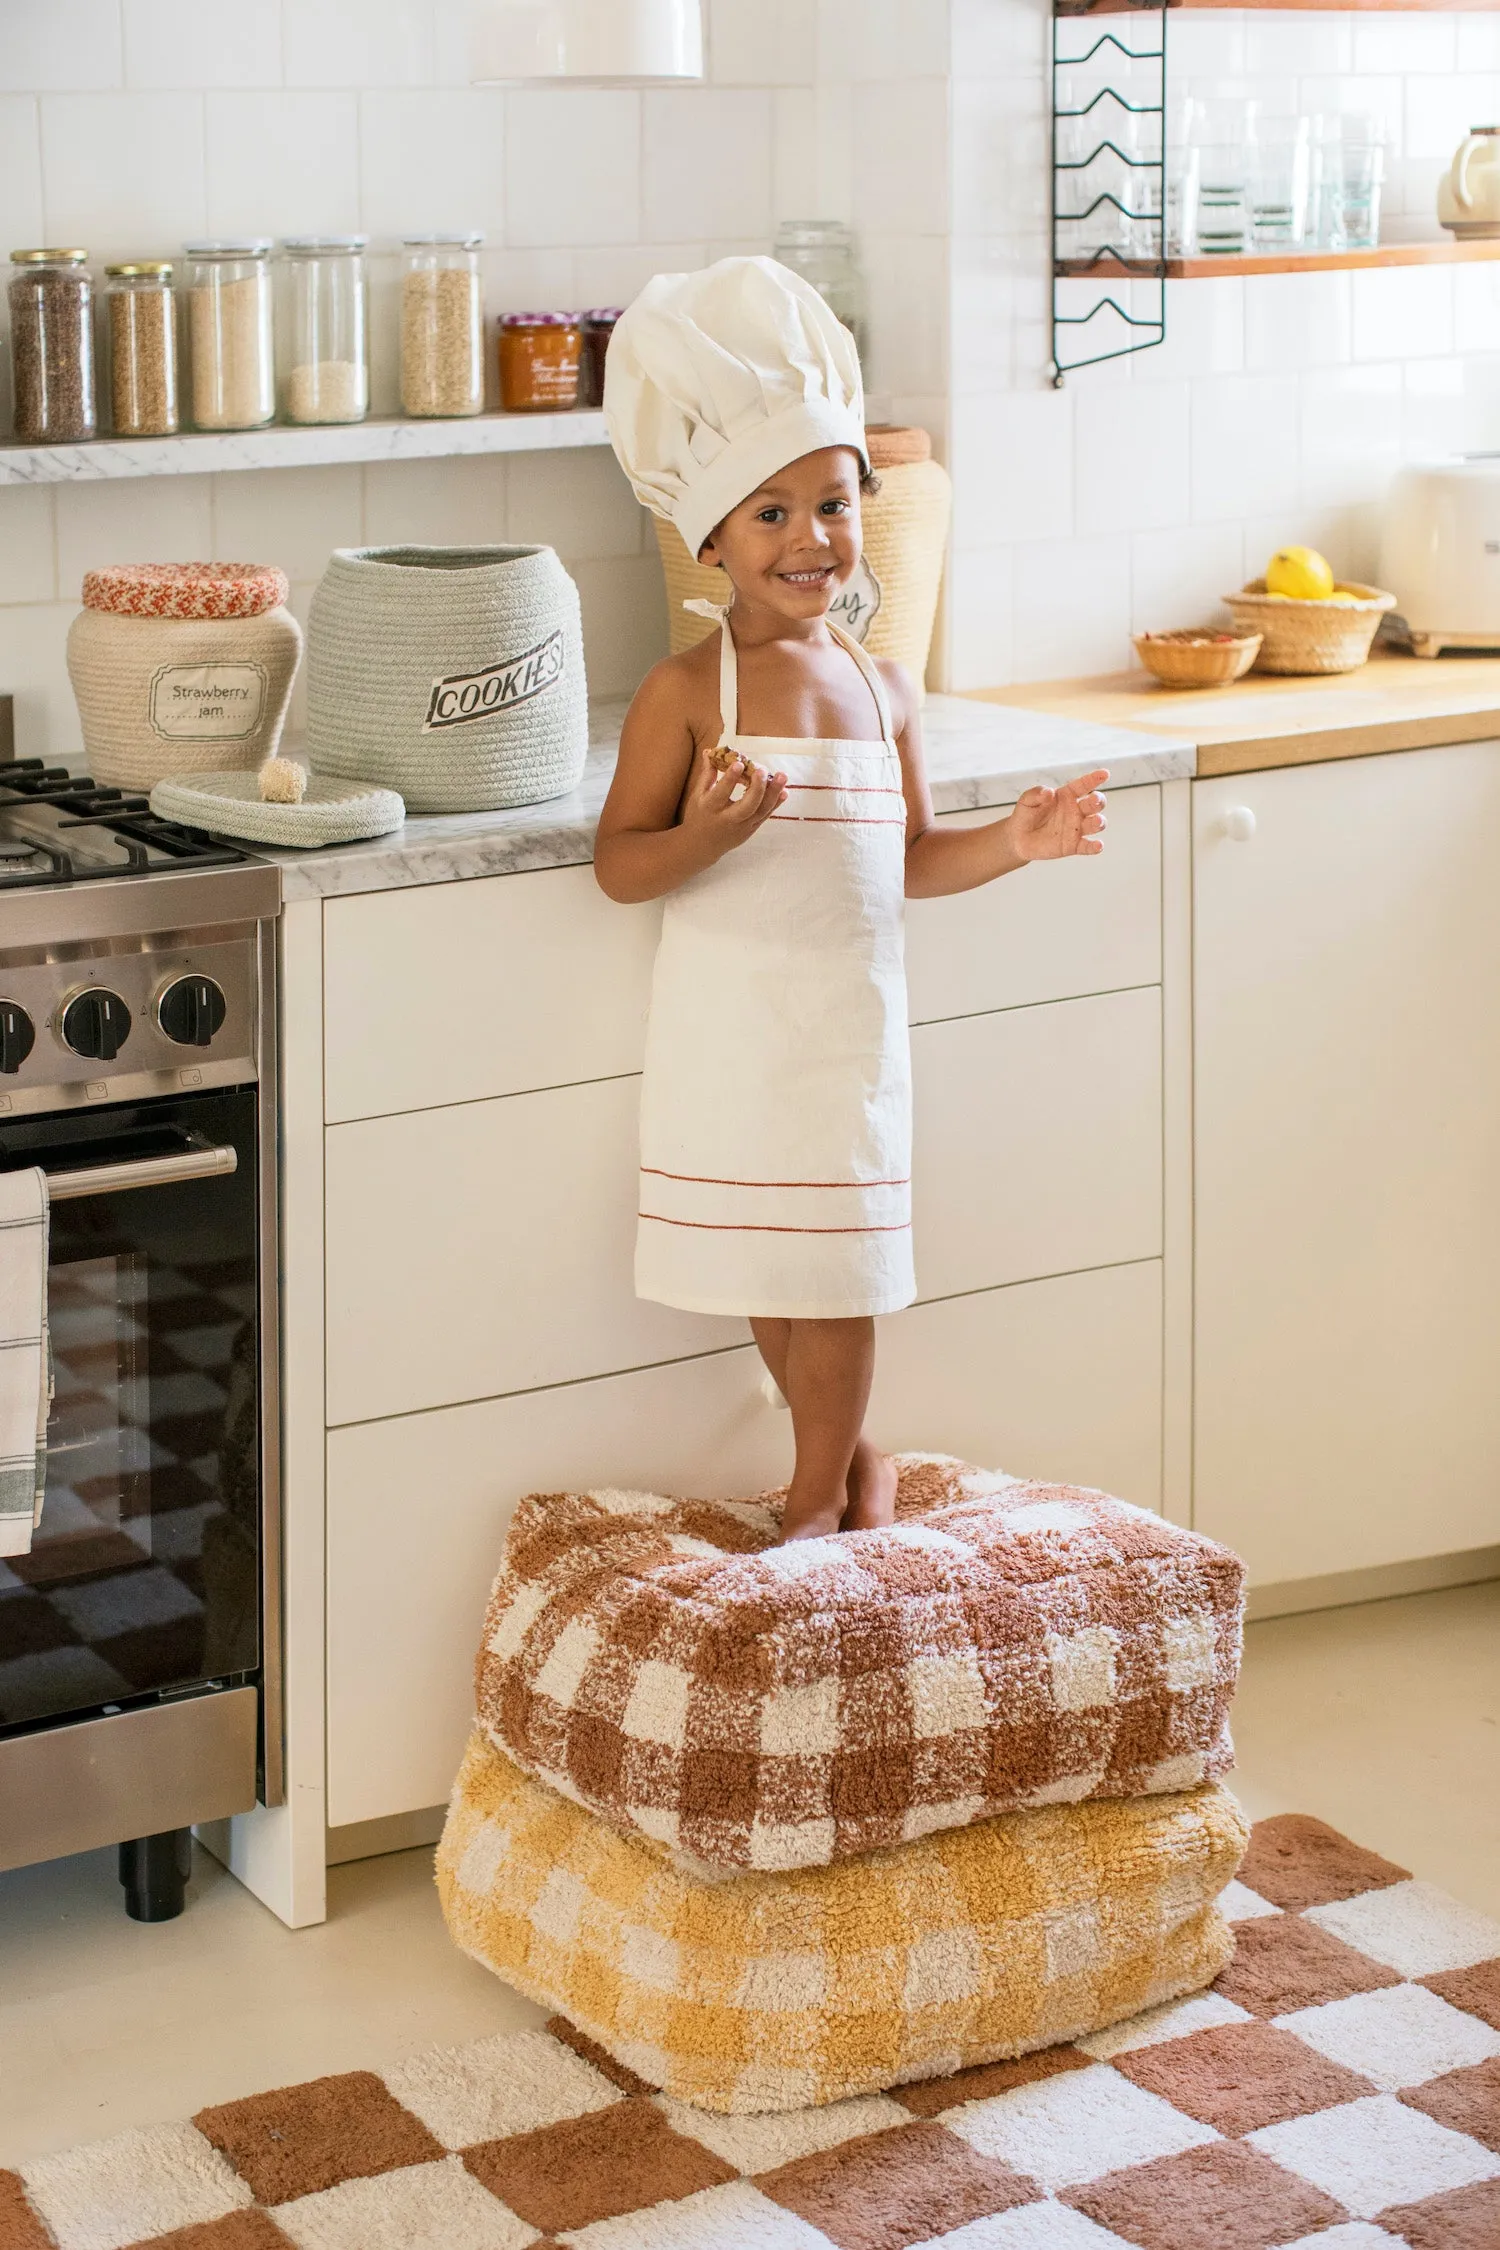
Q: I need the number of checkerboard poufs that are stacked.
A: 2